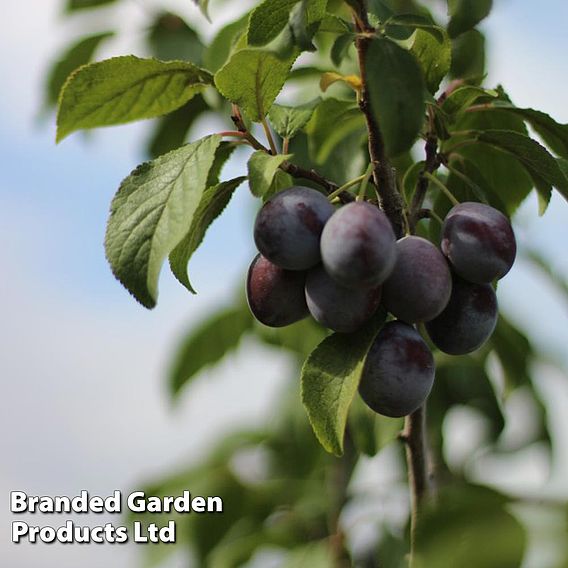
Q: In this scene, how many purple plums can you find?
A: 8